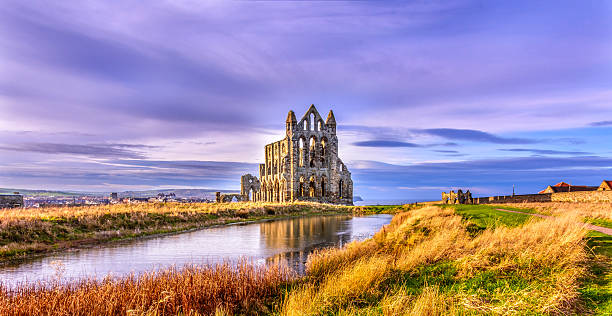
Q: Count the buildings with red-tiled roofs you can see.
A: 2